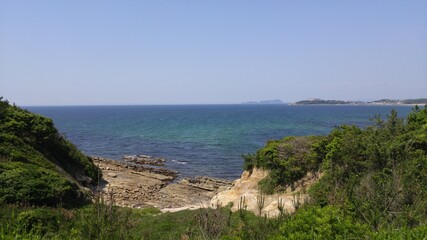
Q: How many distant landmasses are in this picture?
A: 2